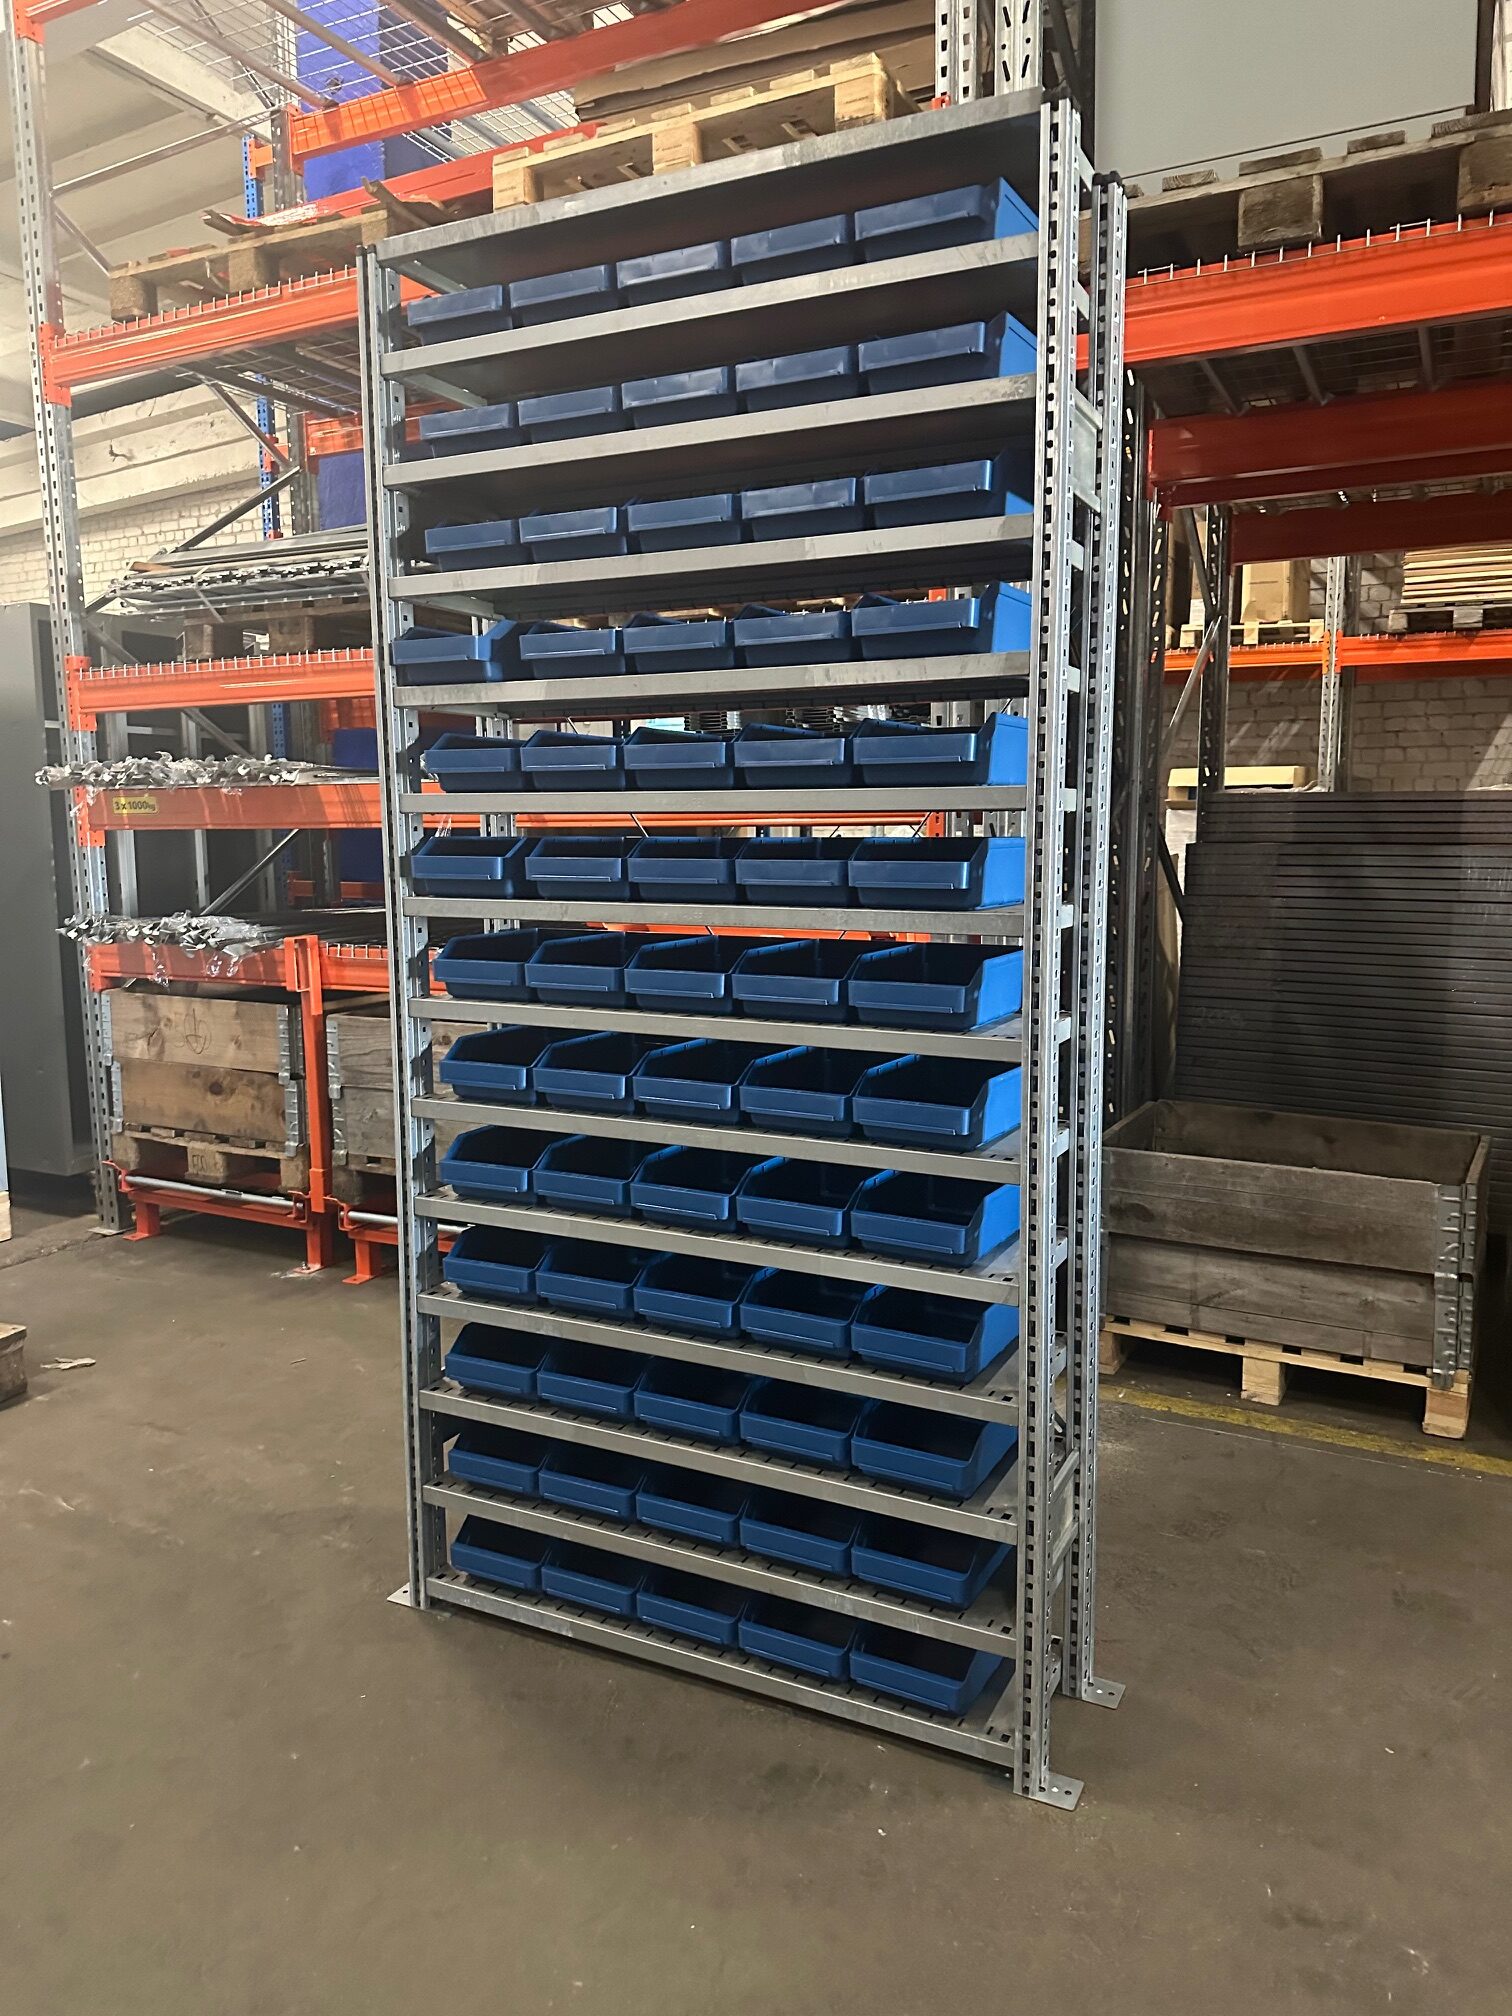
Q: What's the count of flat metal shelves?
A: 14